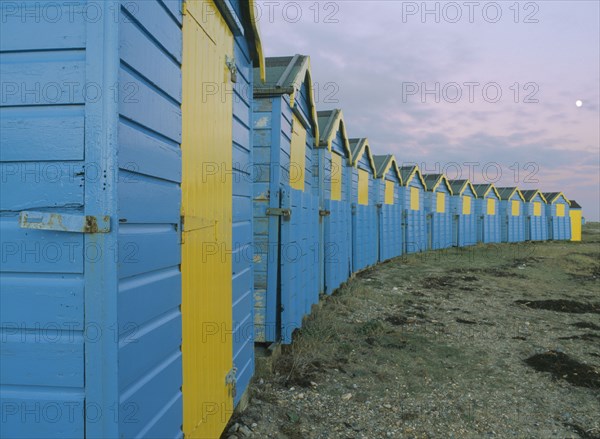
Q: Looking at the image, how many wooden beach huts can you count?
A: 13